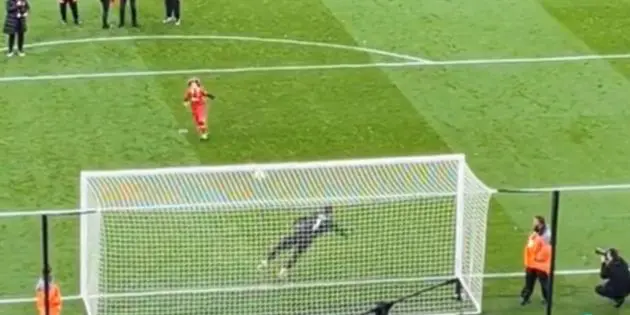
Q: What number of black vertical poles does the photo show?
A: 2